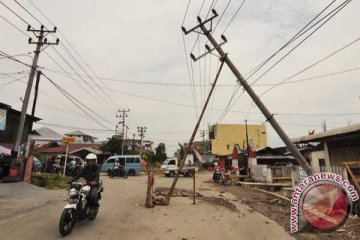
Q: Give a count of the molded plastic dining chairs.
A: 0